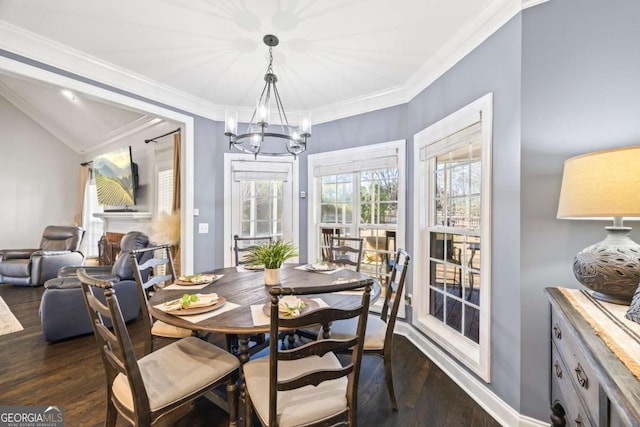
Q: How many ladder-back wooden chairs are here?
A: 6